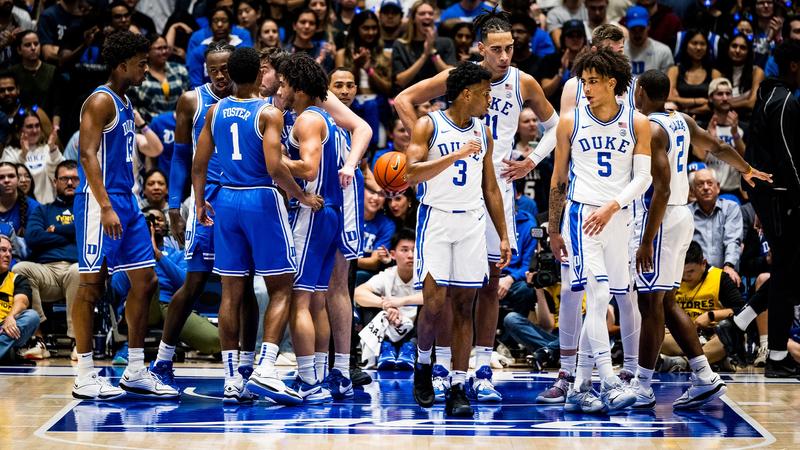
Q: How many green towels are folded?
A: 0